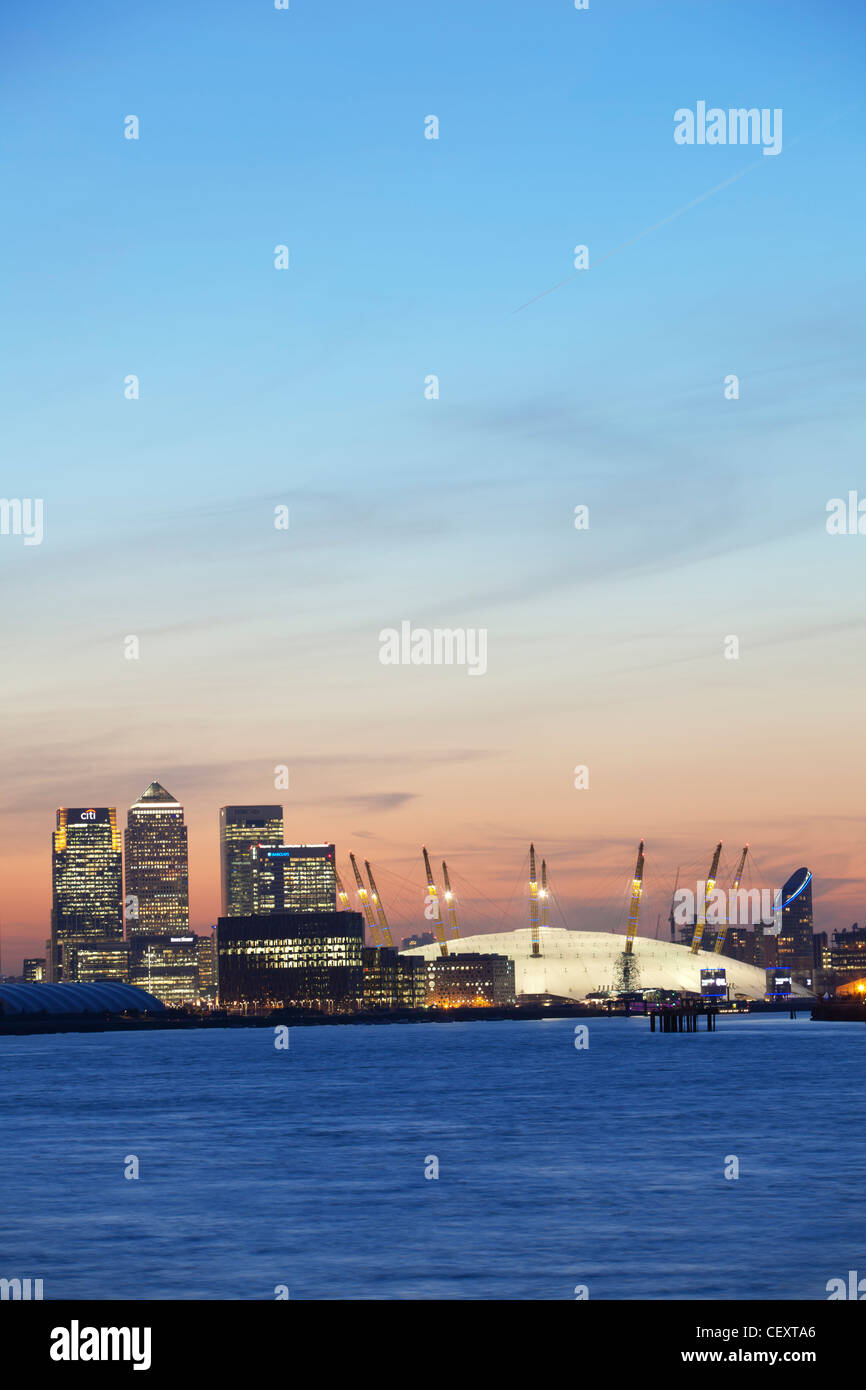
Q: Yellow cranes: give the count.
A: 10